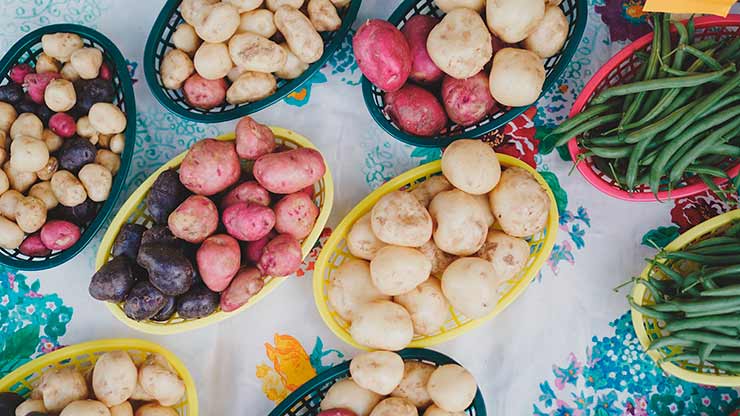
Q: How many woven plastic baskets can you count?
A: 9